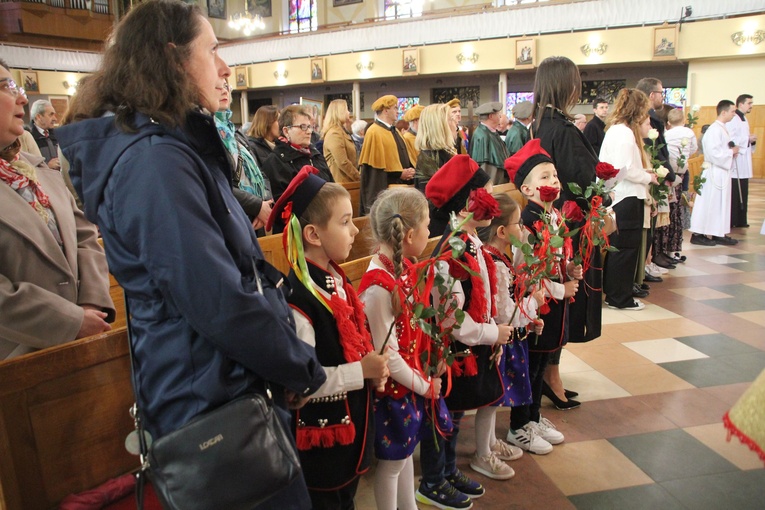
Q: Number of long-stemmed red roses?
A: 5